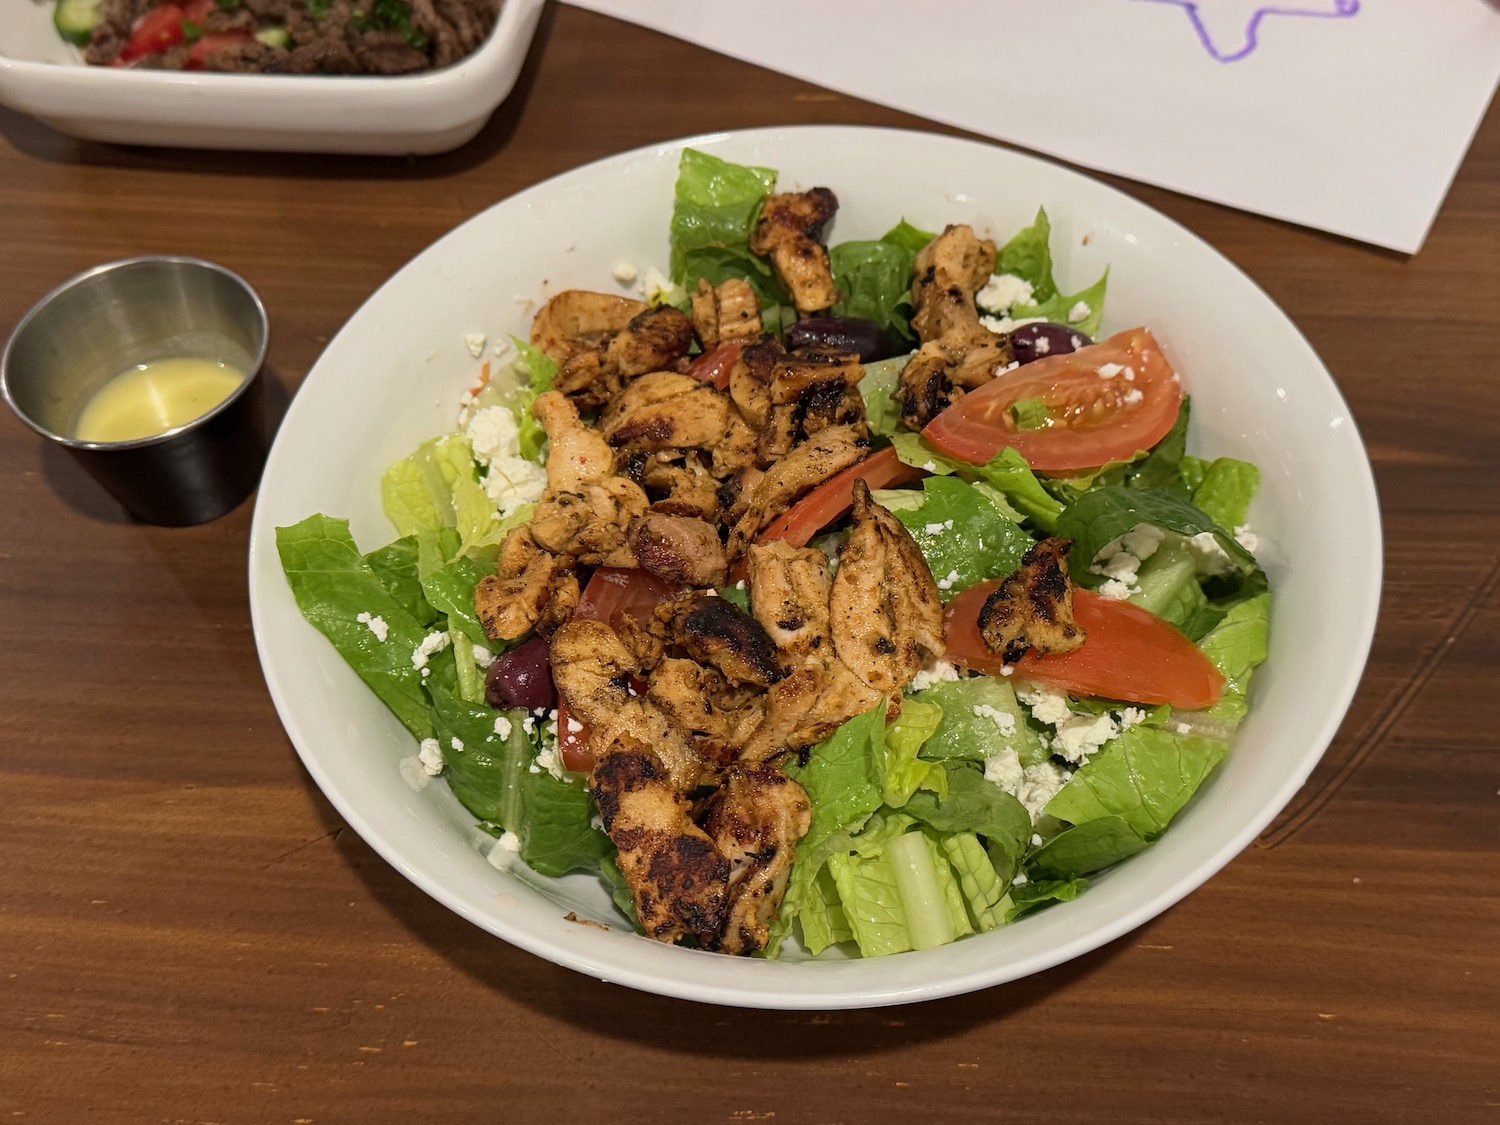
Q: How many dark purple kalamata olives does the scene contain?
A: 3